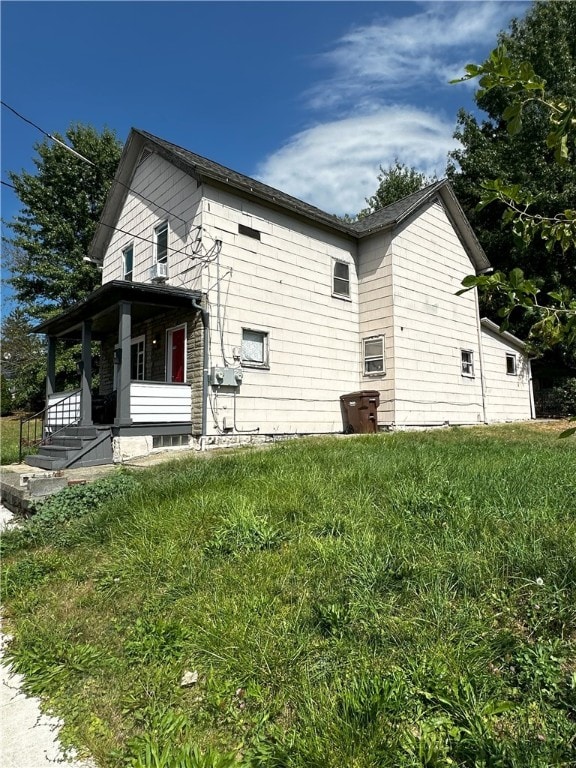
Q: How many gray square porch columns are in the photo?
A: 3